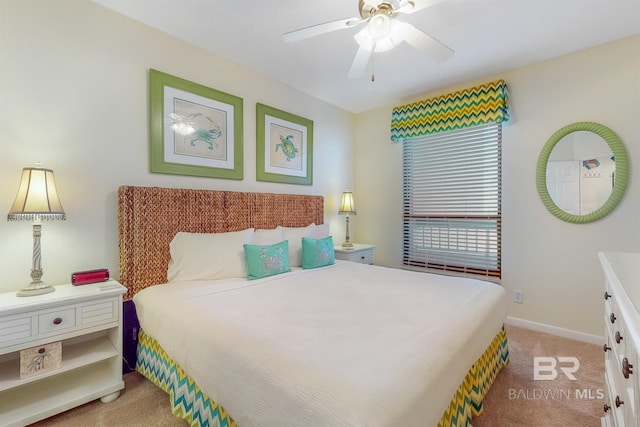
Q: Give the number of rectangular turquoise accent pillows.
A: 2